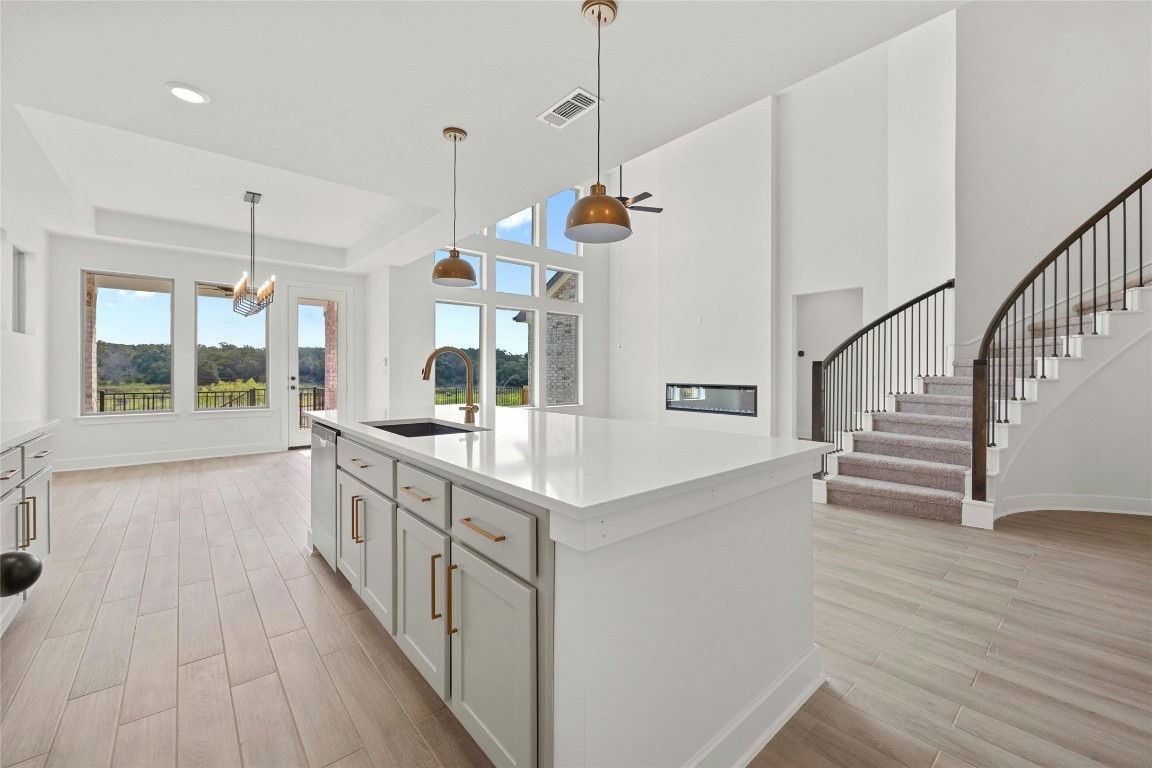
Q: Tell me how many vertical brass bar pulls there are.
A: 6